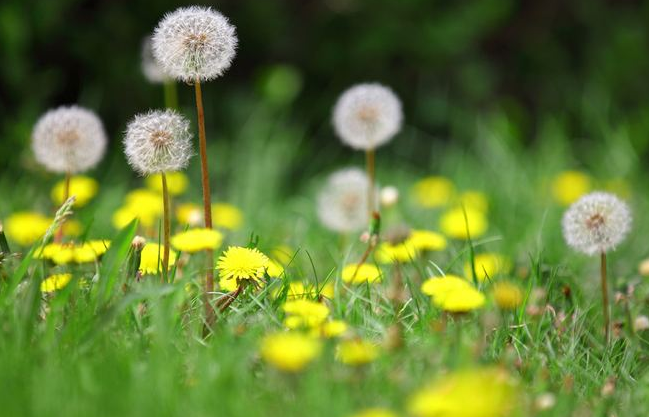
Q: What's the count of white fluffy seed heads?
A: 7